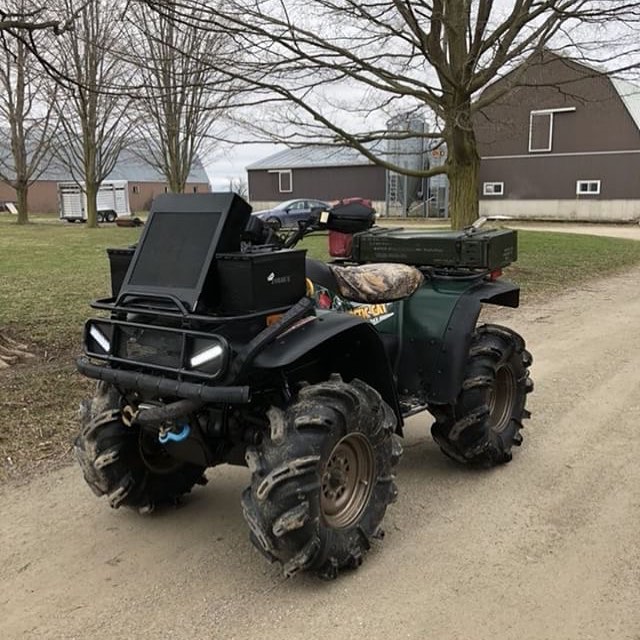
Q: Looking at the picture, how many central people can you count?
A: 0